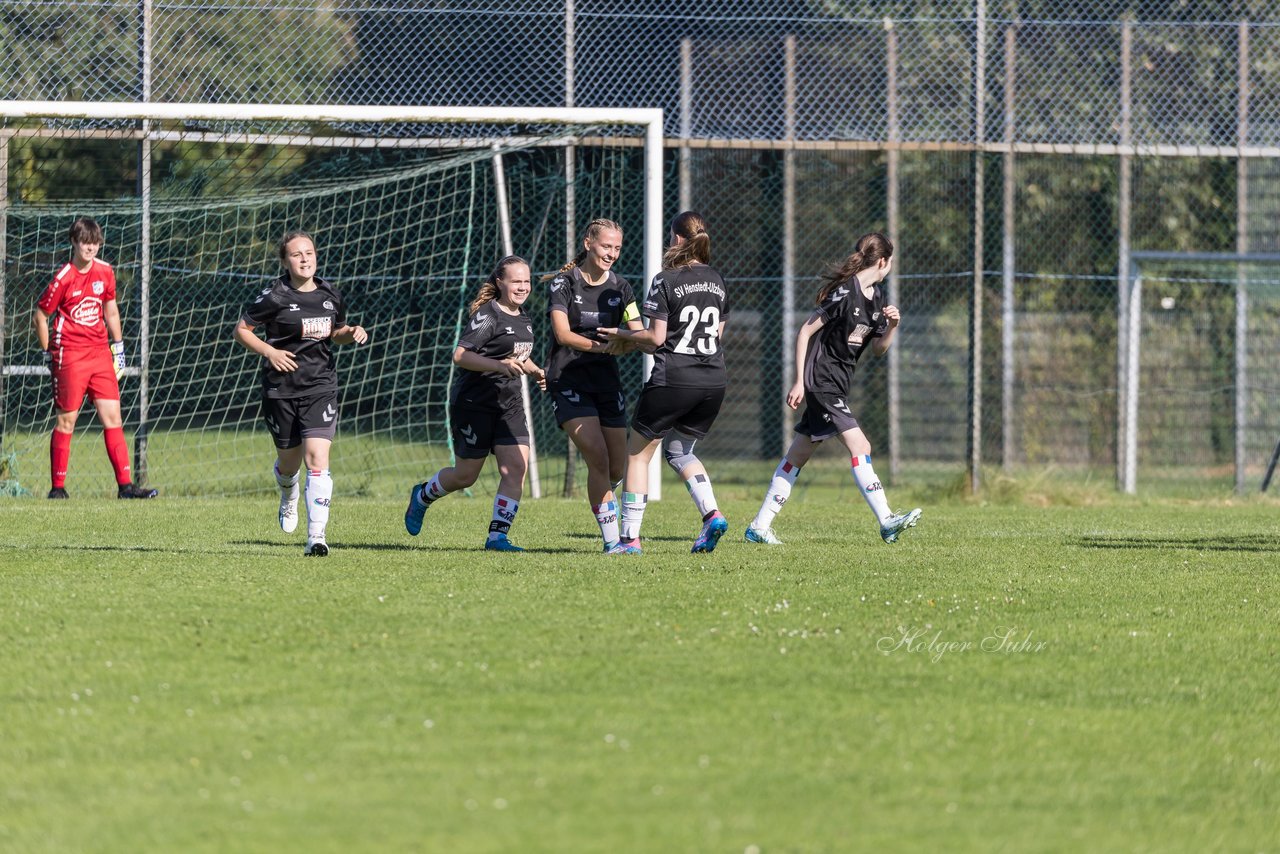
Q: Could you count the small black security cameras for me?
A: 0